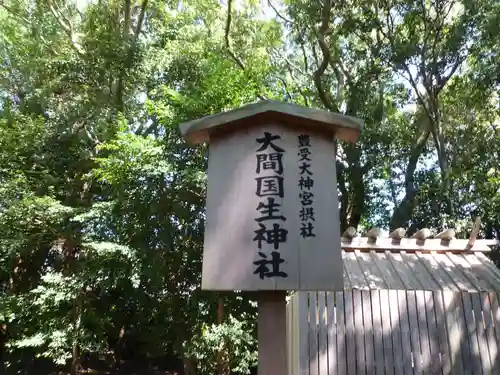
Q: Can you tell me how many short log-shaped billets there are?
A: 5